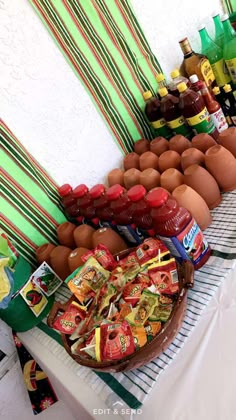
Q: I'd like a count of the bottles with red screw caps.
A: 6